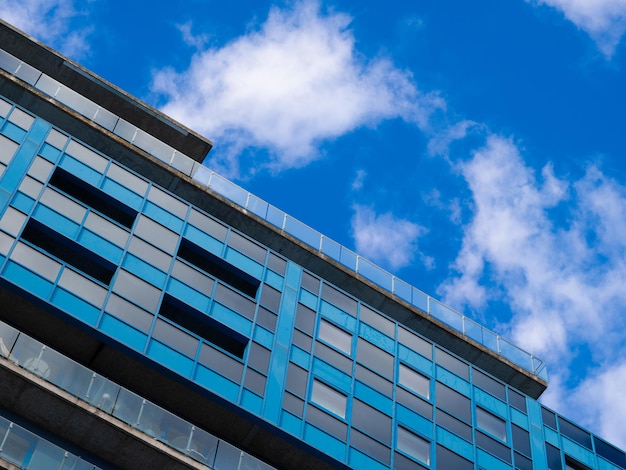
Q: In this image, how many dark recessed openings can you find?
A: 4